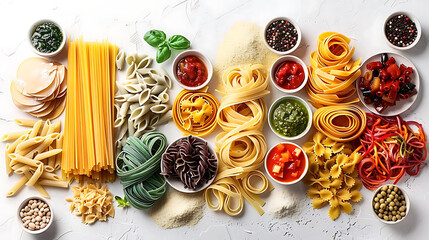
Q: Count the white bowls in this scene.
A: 11